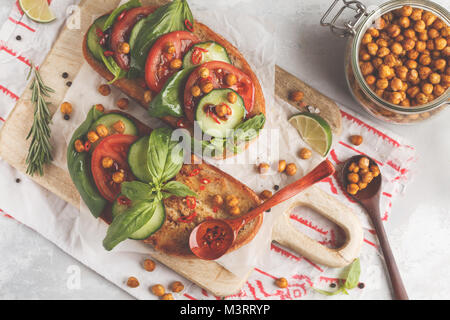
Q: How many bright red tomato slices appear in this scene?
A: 4